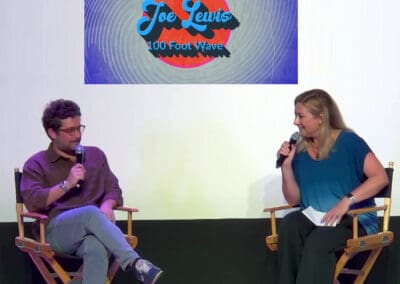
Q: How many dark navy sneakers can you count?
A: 1